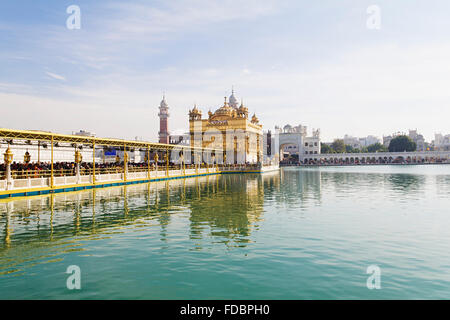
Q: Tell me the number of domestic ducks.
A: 0